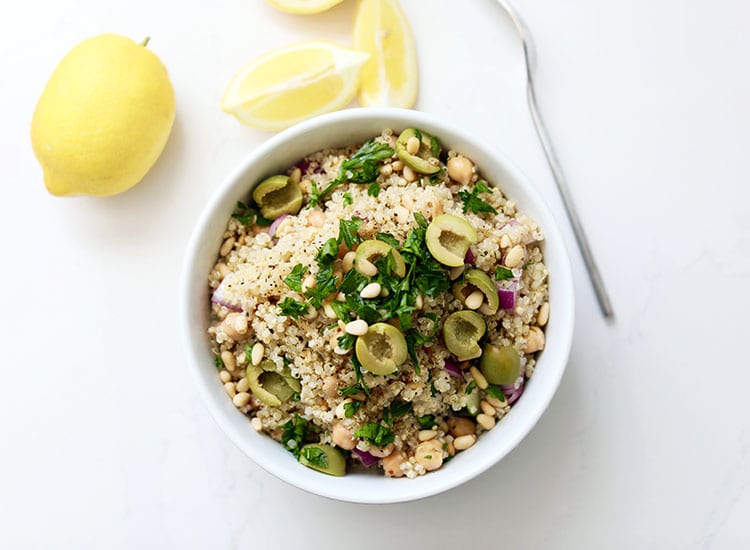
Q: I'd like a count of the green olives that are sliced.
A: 10